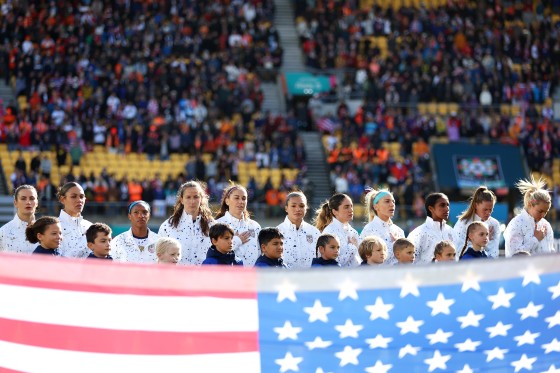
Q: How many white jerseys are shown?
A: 11